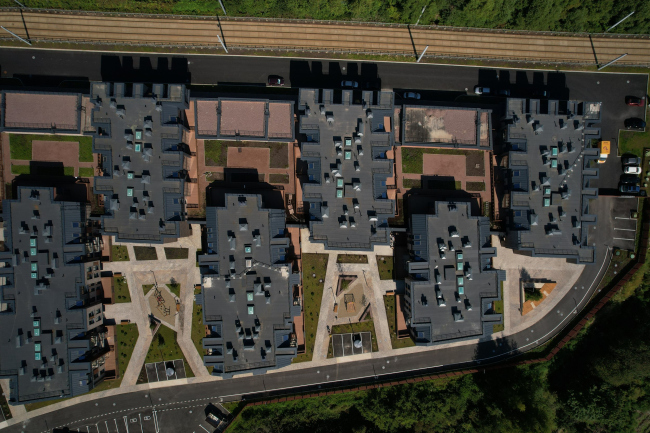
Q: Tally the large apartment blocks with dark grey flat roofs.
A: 6